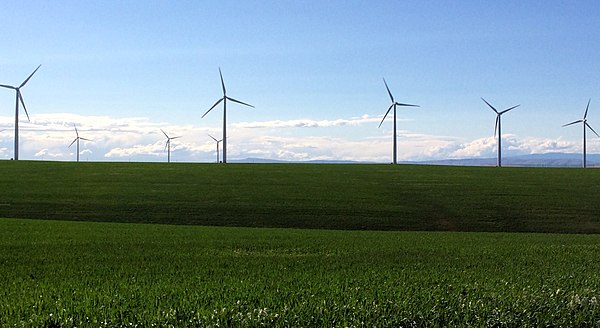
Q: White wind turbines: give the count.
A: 8